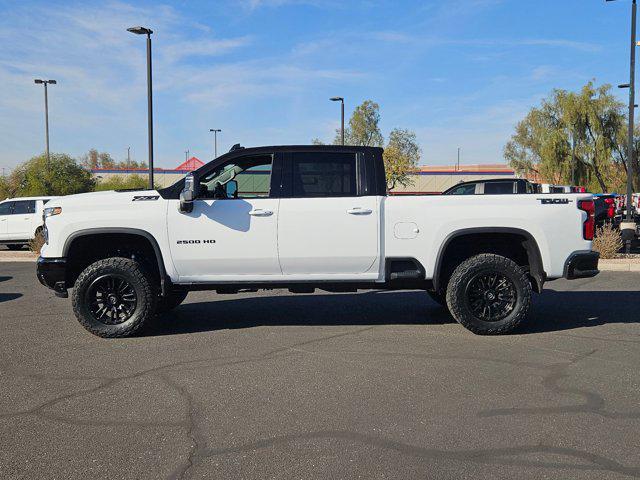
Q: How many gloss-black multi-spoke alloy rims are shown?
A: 2